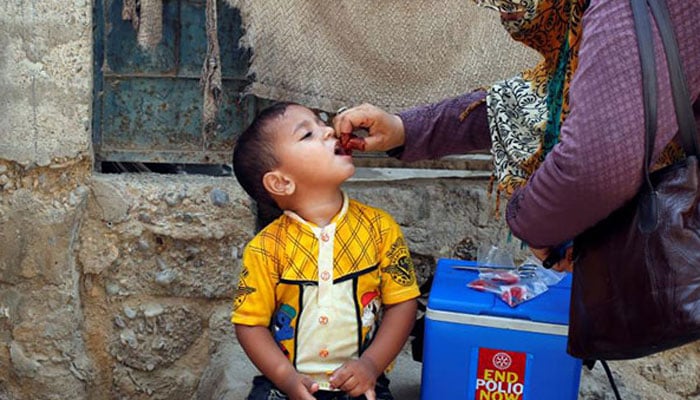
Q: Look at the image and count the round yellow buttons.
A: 4